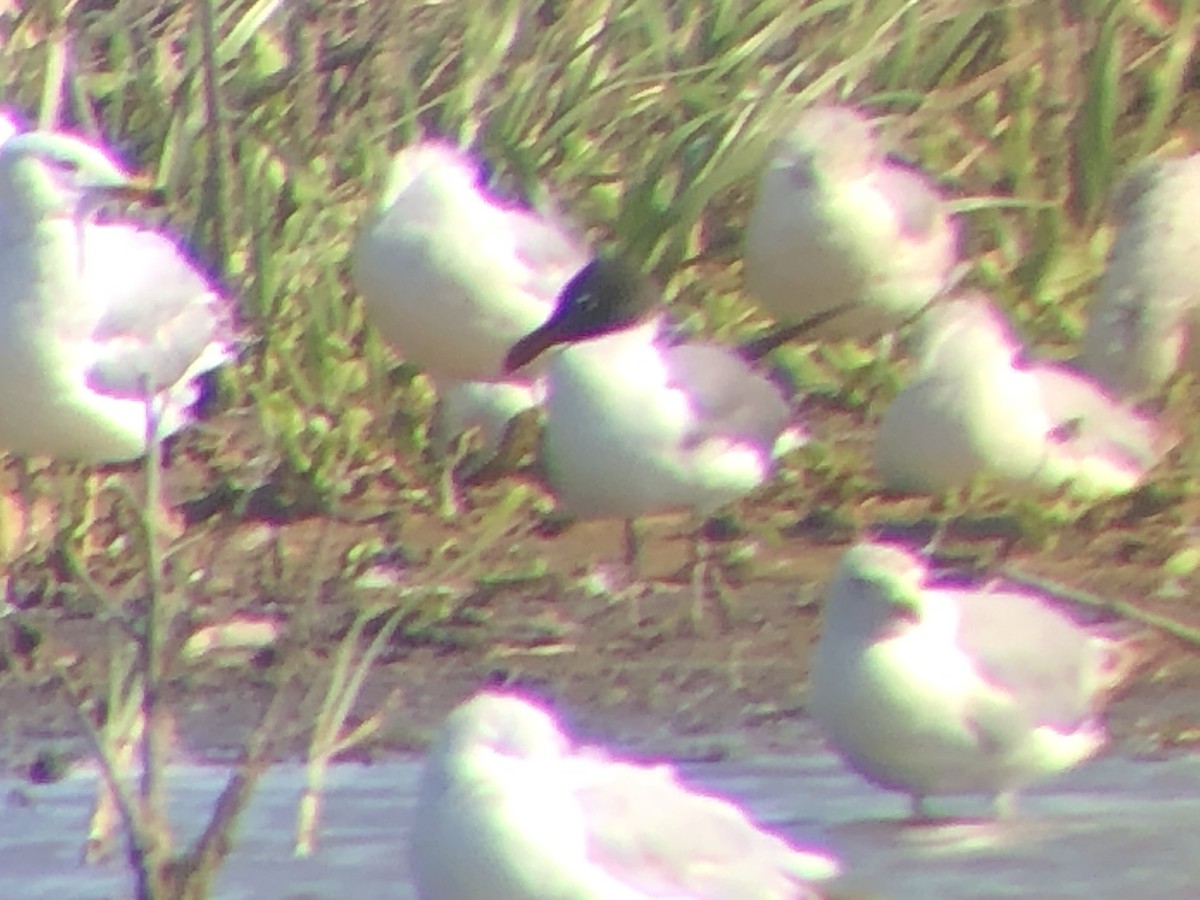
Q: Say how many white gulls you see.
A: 7